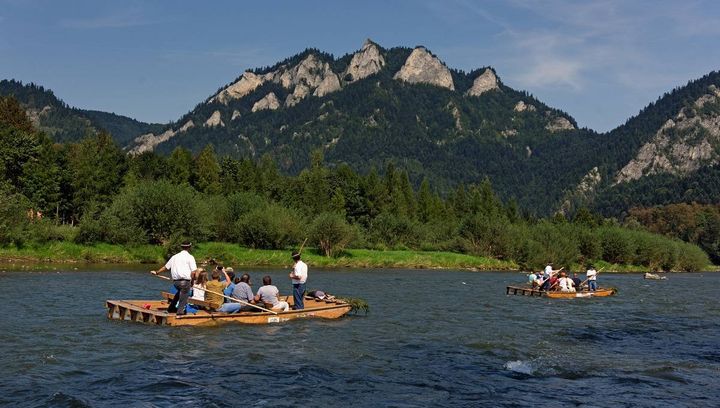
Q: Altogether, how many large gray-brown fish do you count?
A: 0